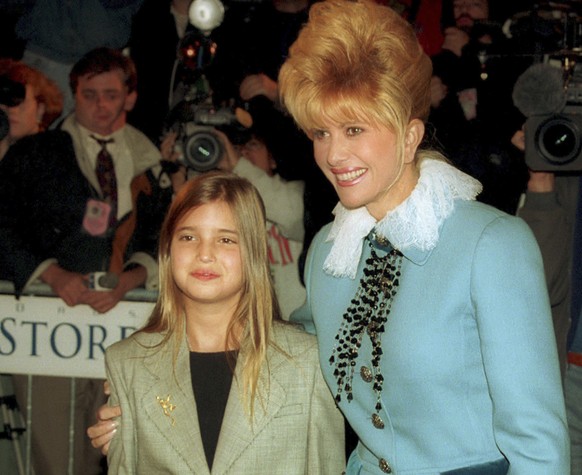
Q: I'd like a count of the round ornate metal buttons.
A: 3